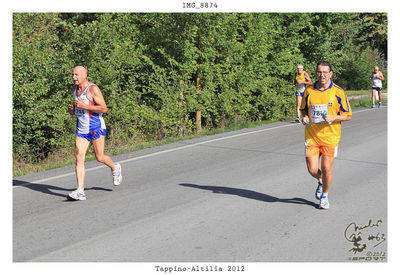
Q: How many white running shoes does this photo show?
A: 4